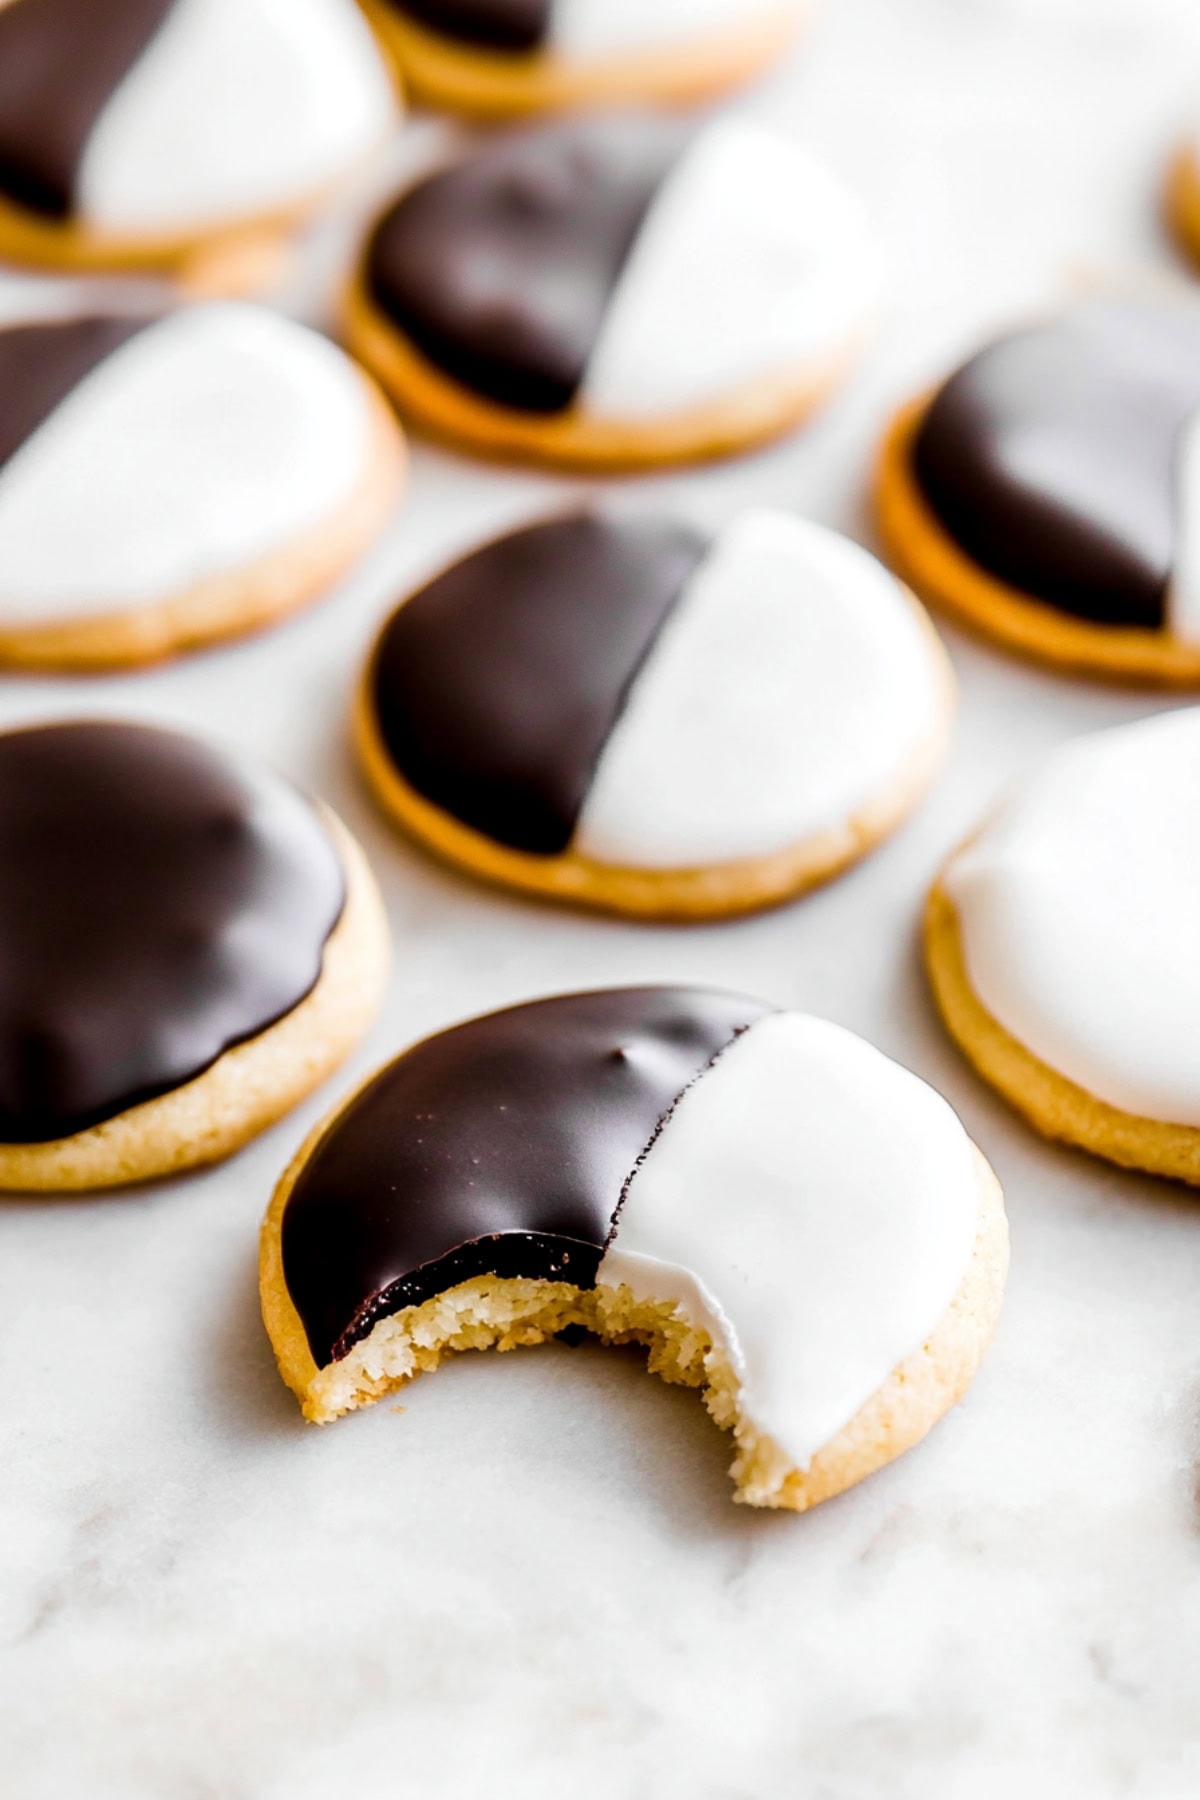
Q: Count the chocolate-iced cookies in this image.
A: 8